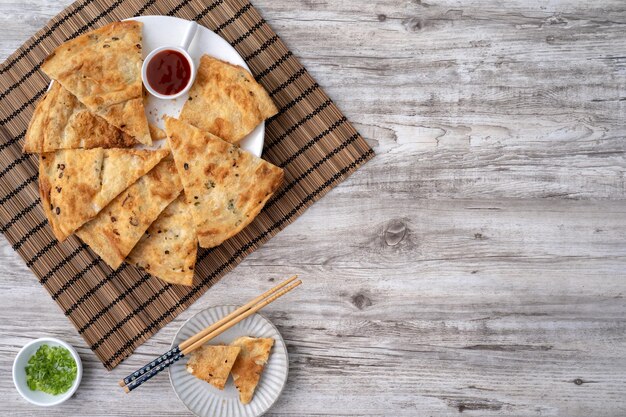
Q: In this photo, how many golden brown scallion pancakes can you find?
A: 9